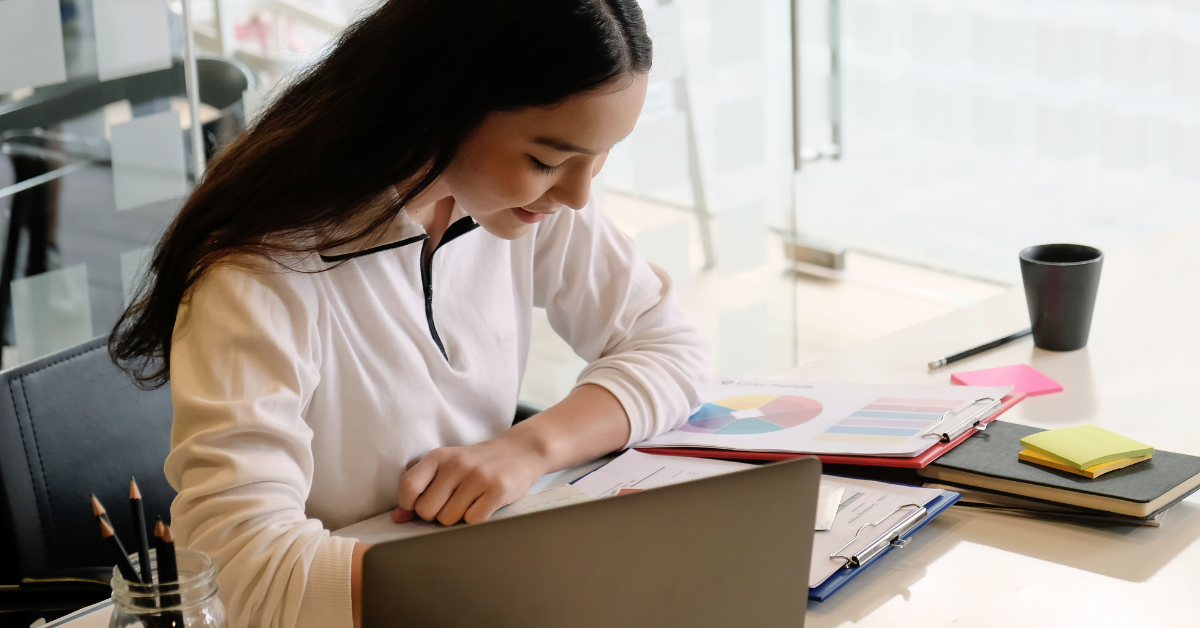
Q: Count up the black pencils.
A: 6